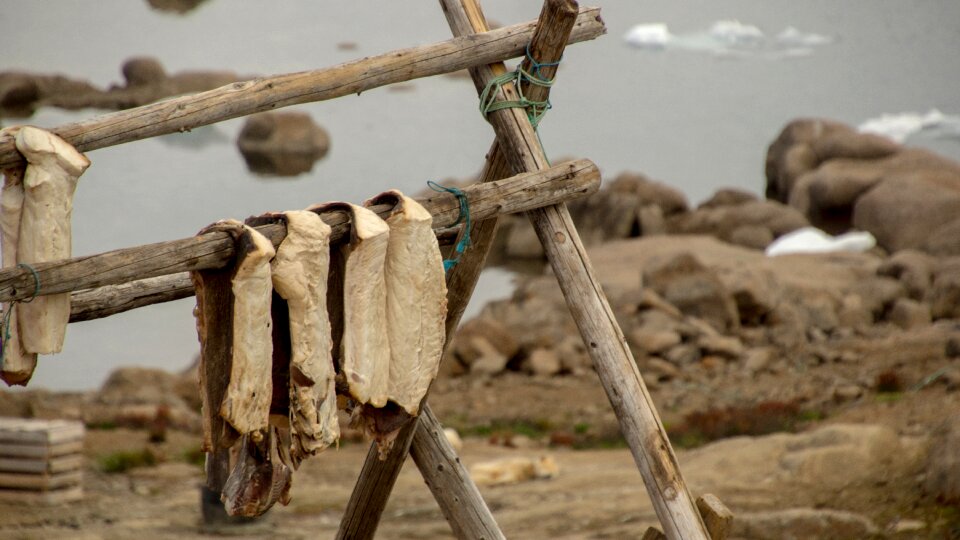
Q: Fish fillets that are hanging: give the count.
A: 6